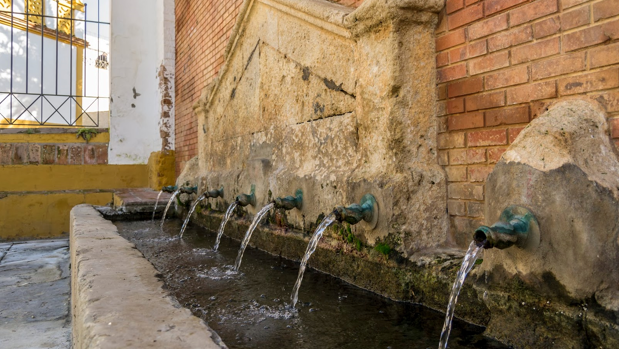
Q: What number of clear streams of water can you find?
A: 7